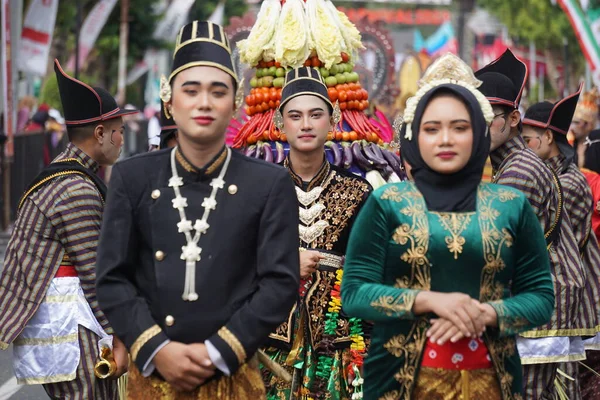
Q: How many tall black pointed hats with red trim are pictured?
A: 3